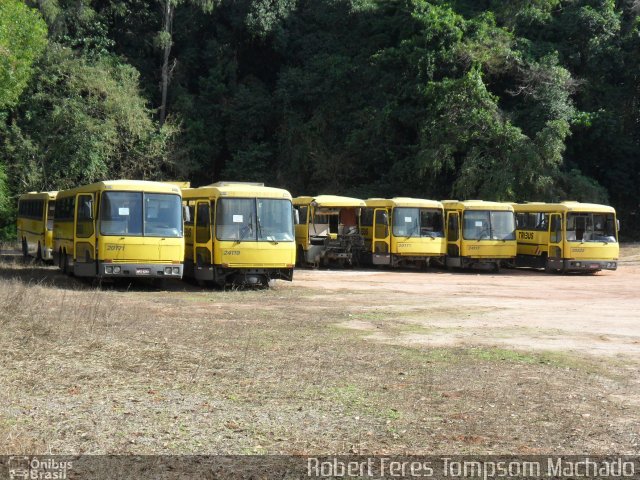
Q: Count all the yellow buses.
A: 7